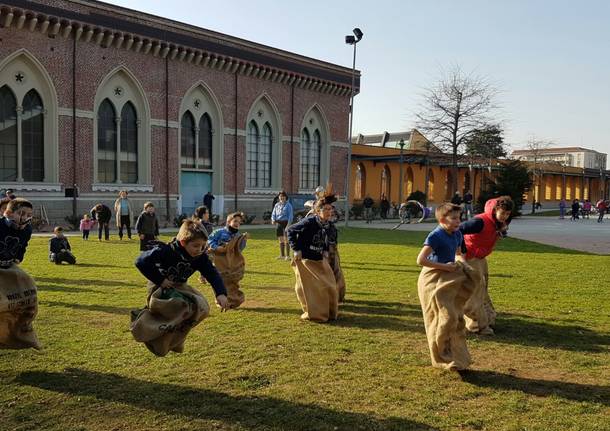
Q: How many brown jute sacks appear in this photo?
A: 7